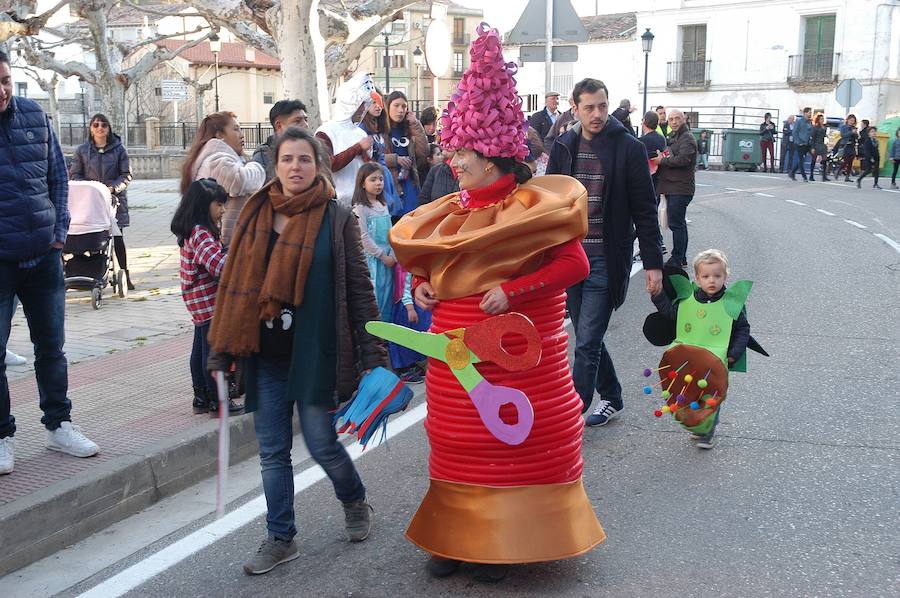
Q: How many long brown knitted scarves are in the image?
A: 1